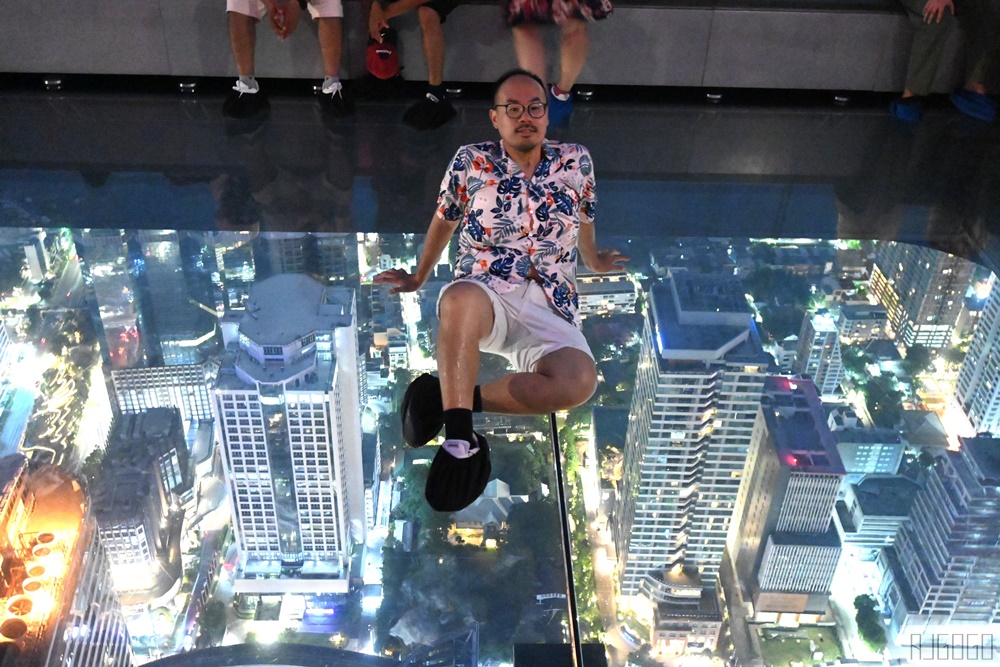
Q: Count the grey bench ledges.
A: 1